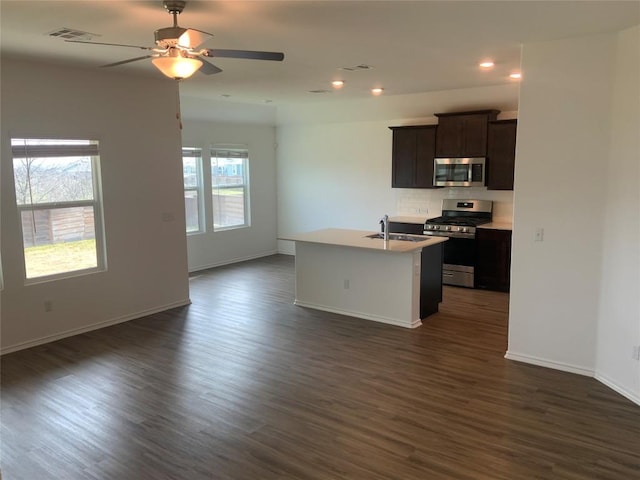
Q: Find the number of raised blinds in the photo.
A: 3